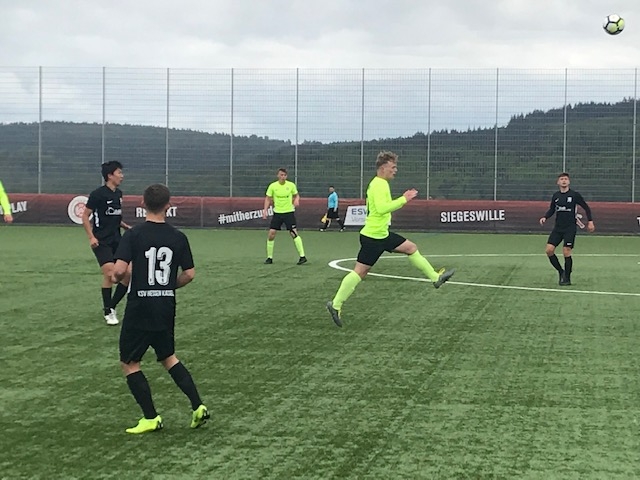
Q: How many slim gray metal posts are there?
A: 10